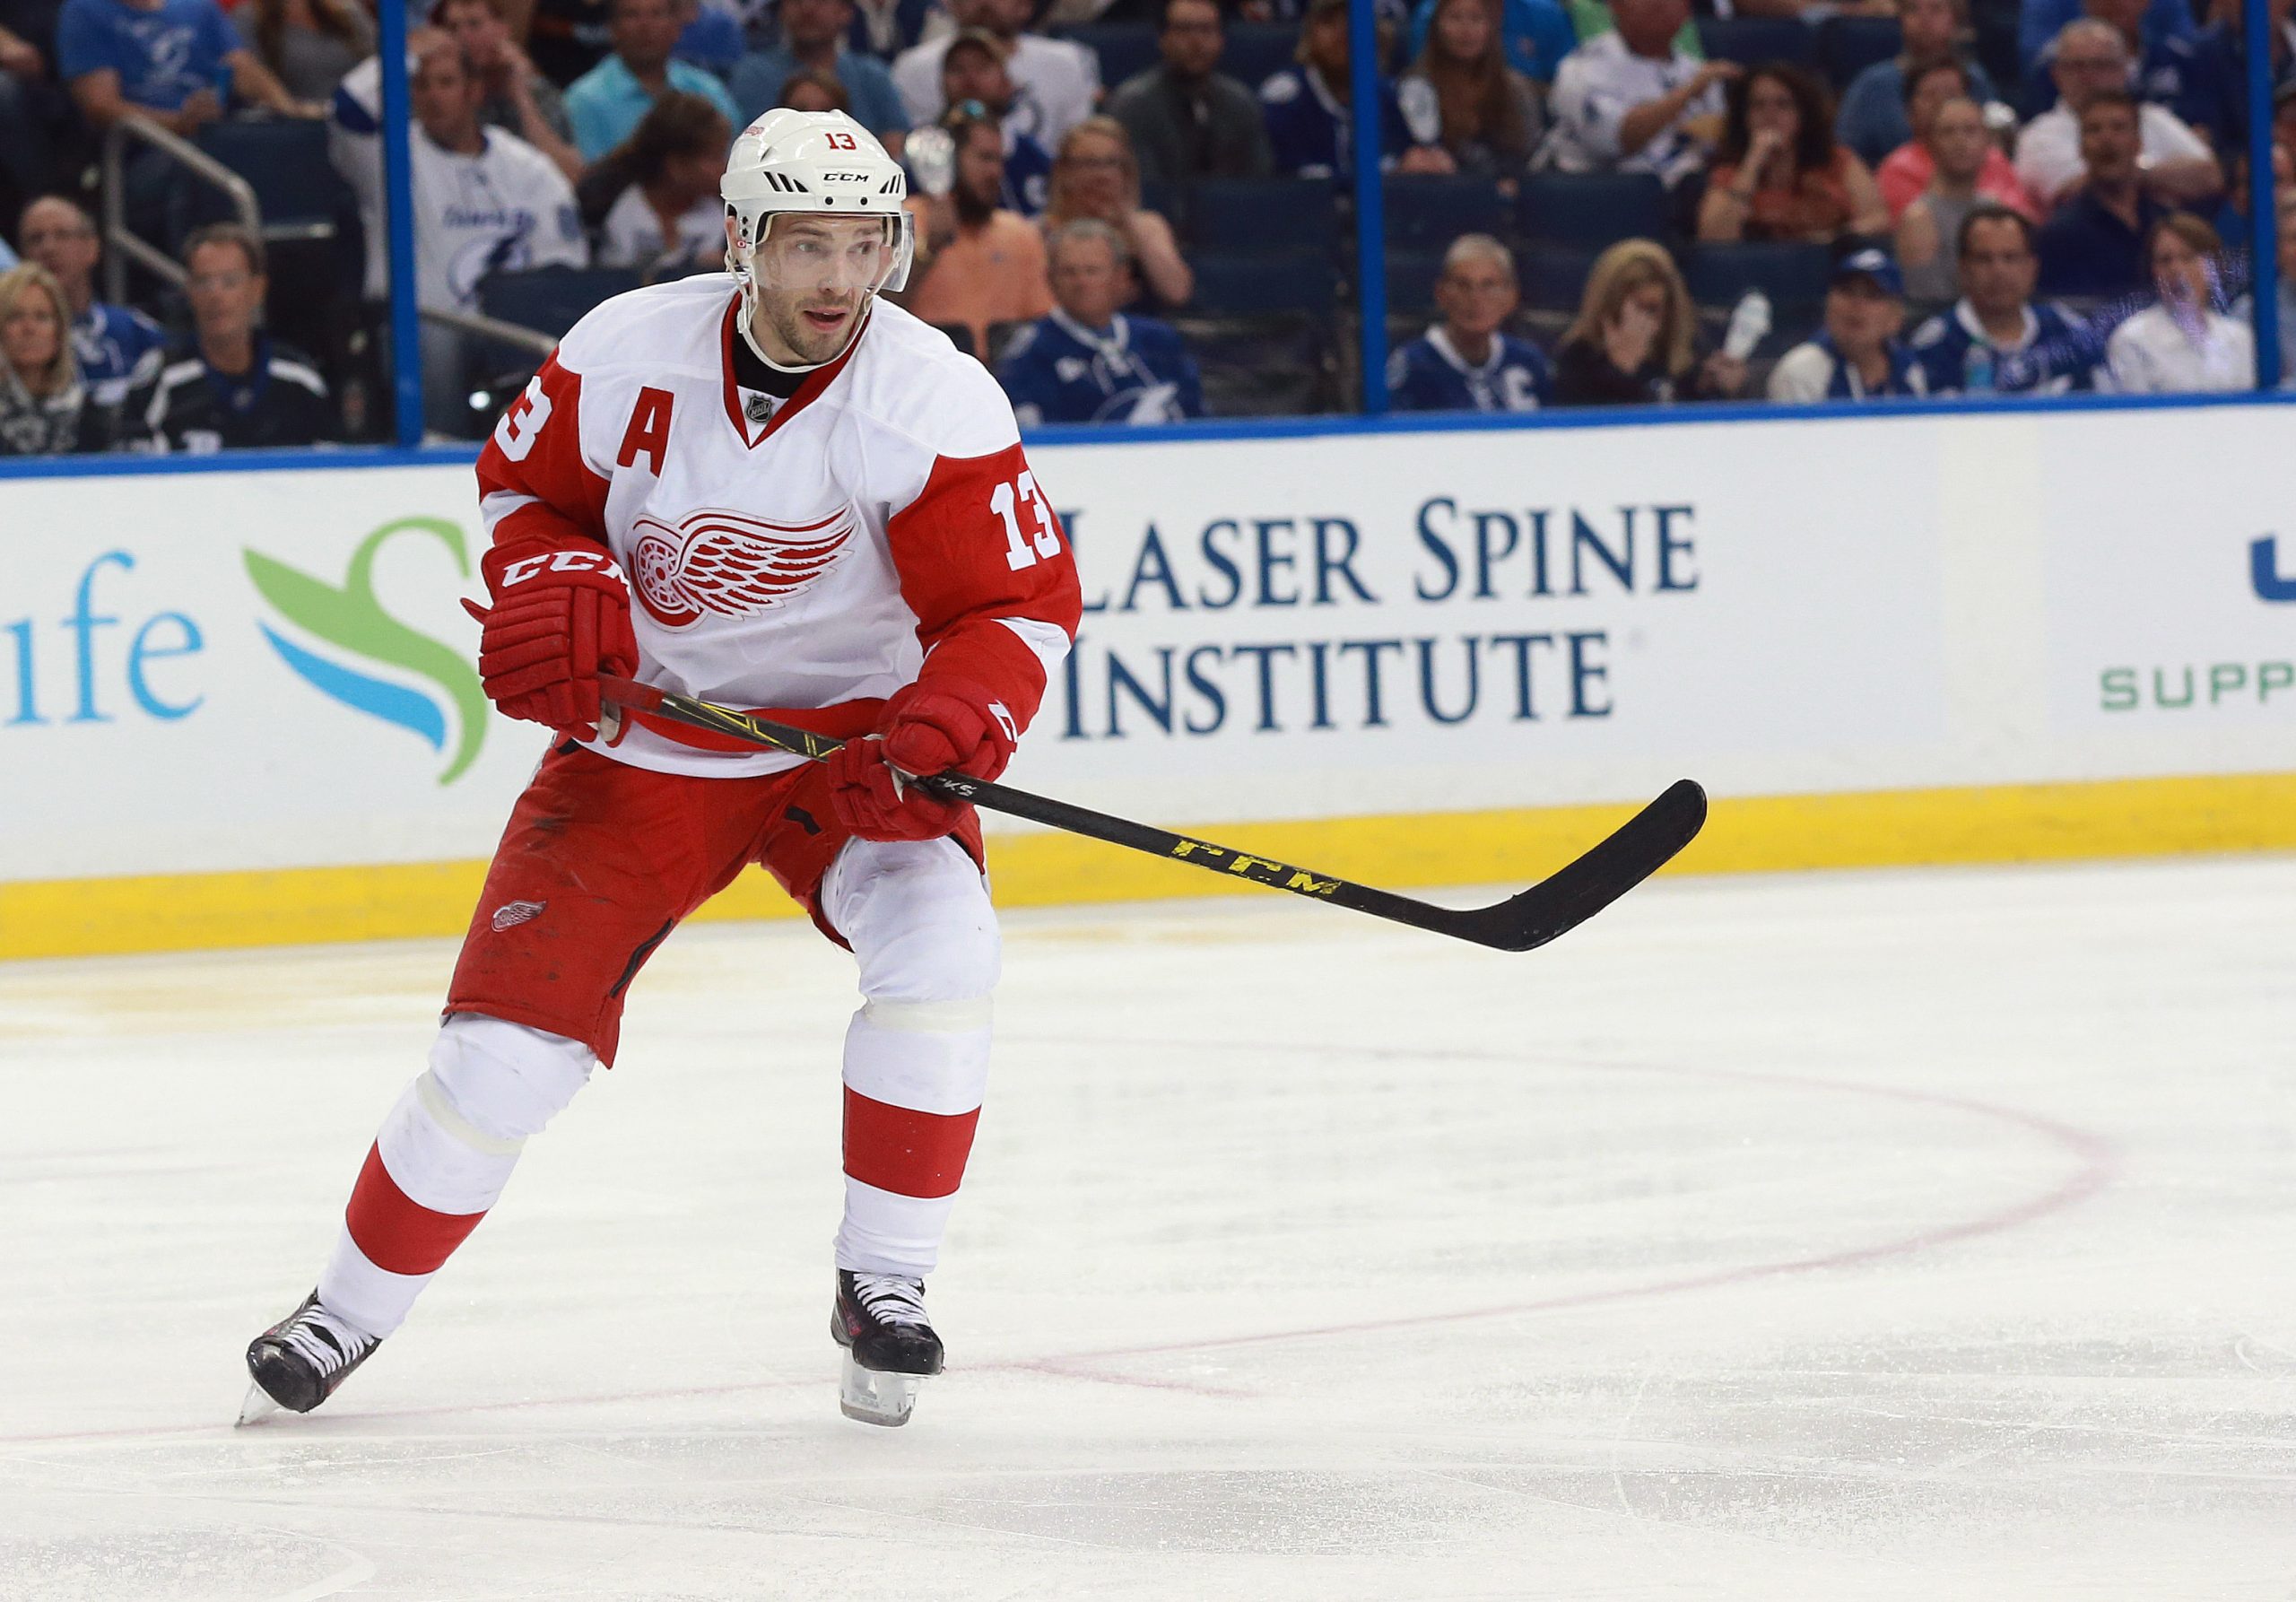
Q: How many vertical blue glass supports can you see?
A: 3